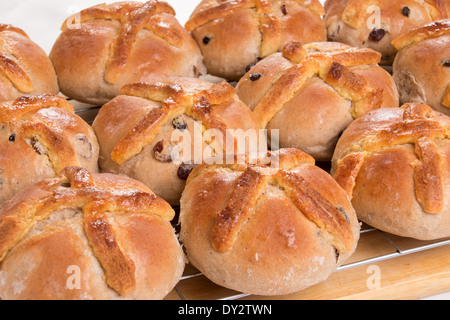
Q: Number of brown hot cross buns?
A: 11